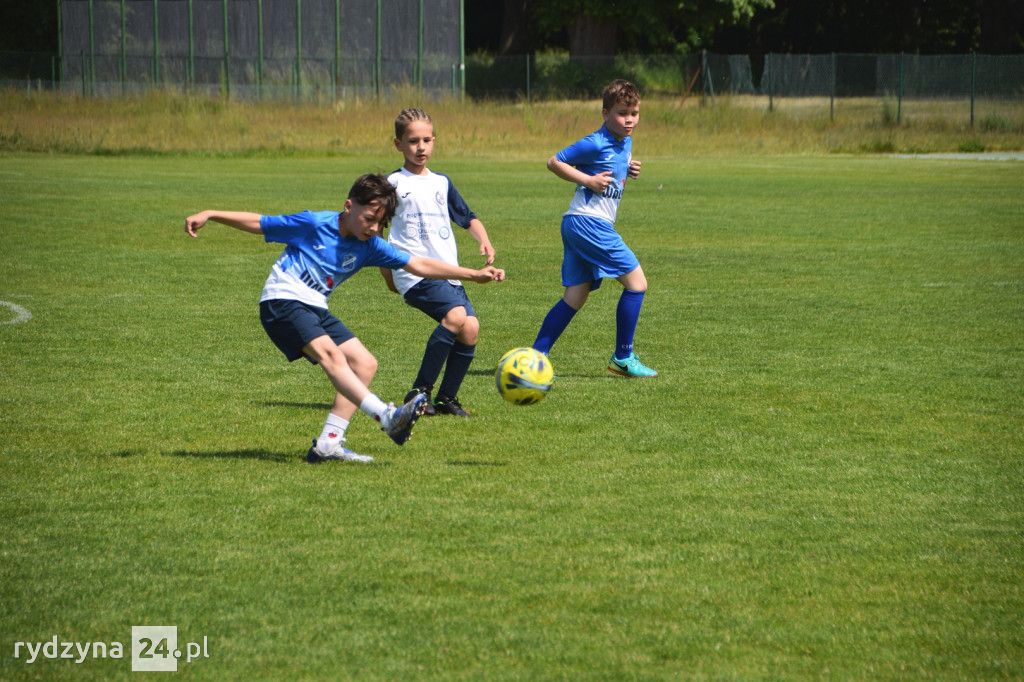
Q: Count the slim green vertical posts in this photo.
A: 12